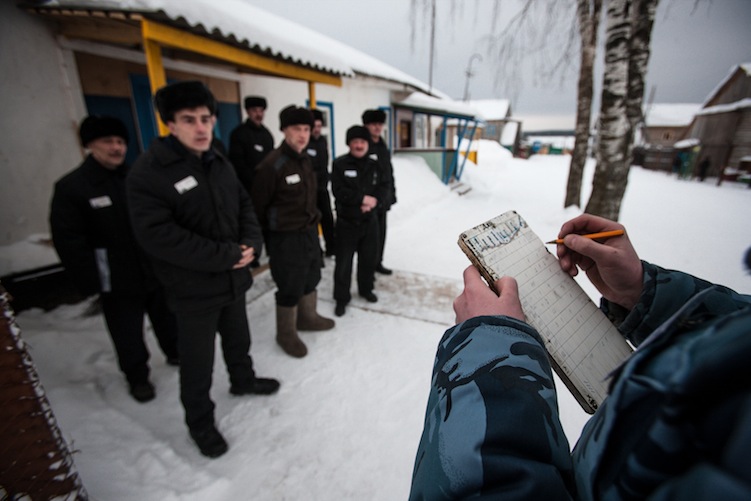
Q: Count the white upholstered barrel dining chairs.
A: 0